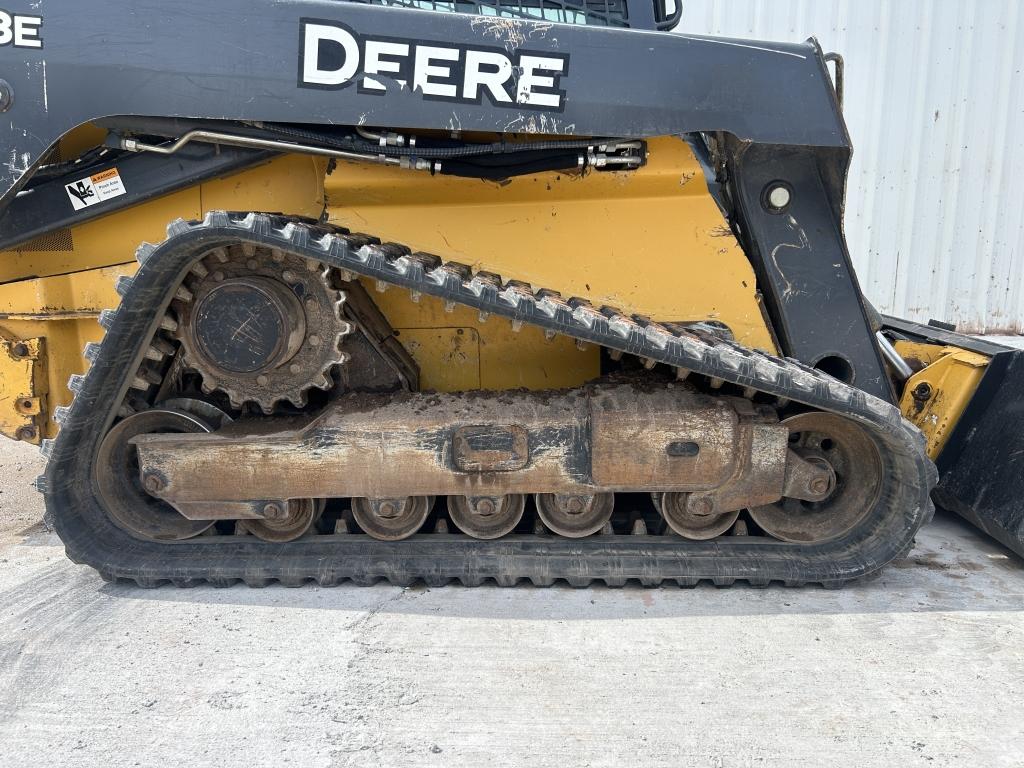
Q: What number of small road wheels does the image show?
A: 5